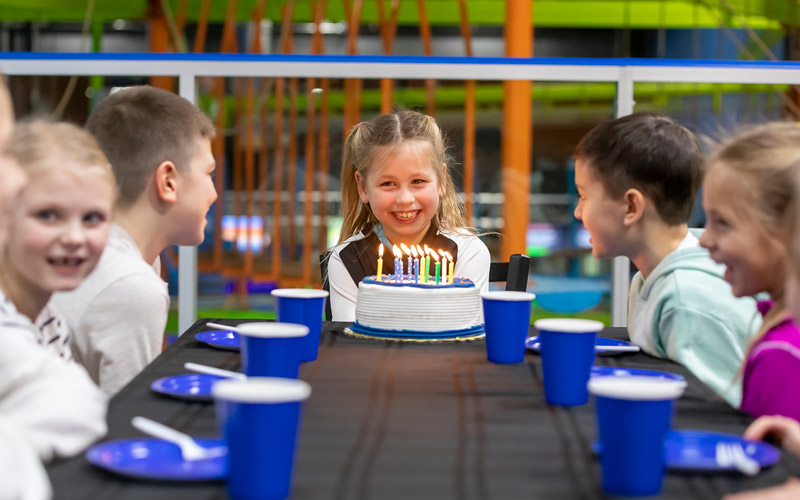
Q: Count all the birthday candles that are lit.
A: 10